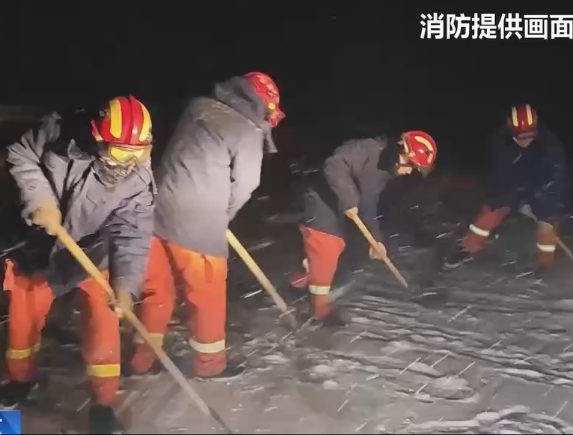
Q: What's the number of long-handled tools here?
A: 4